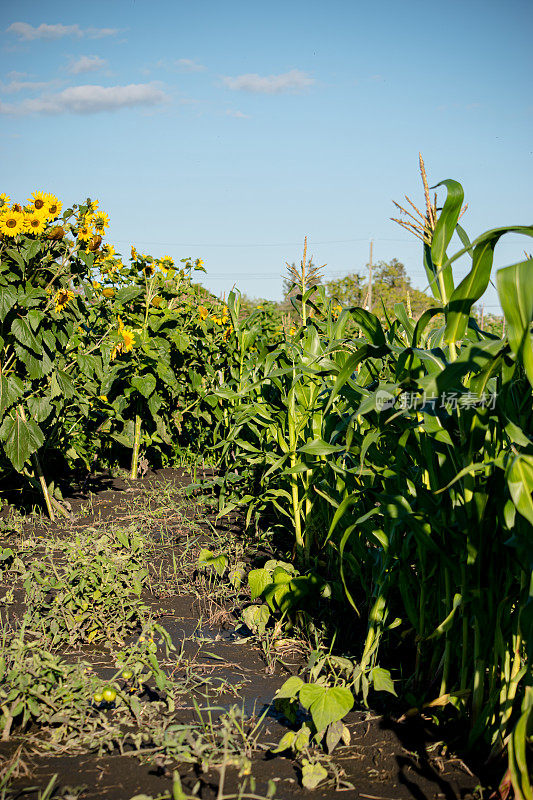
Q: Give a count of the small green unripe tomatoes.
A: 3